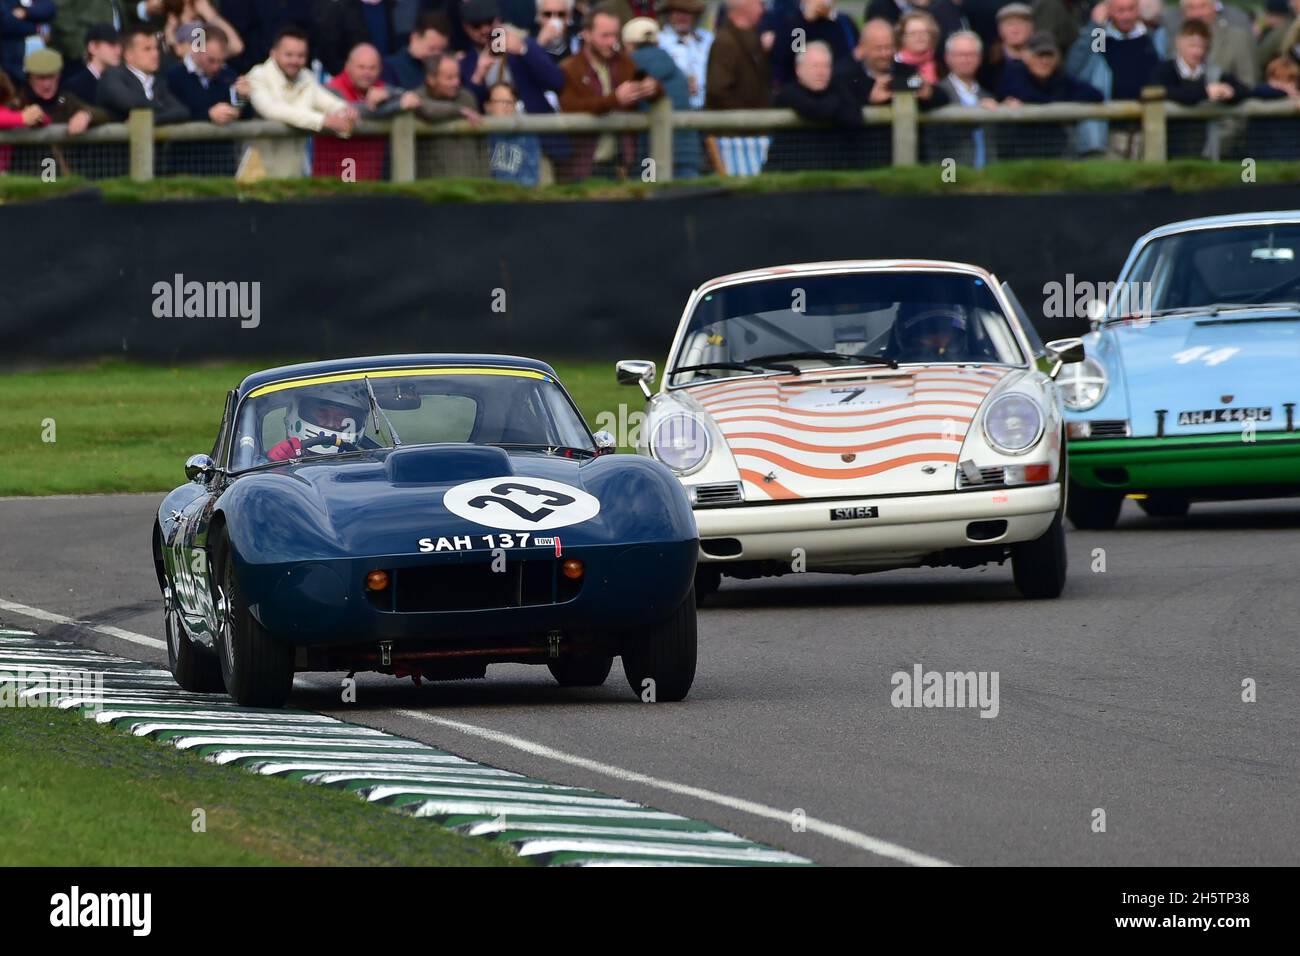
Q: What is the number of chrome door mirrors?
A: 5